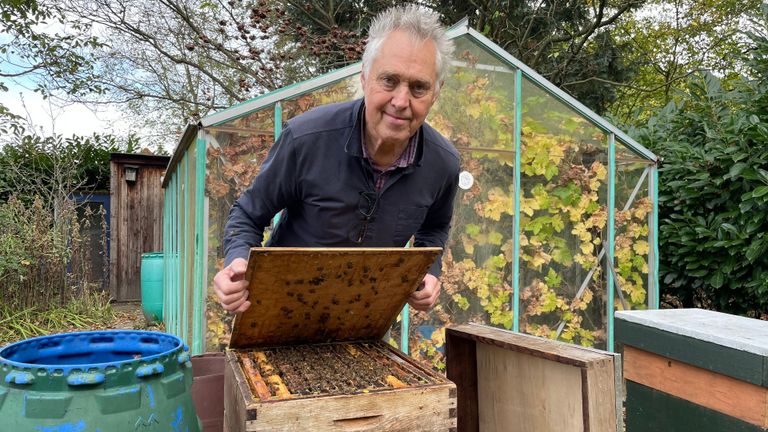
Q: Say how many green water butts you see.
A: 2